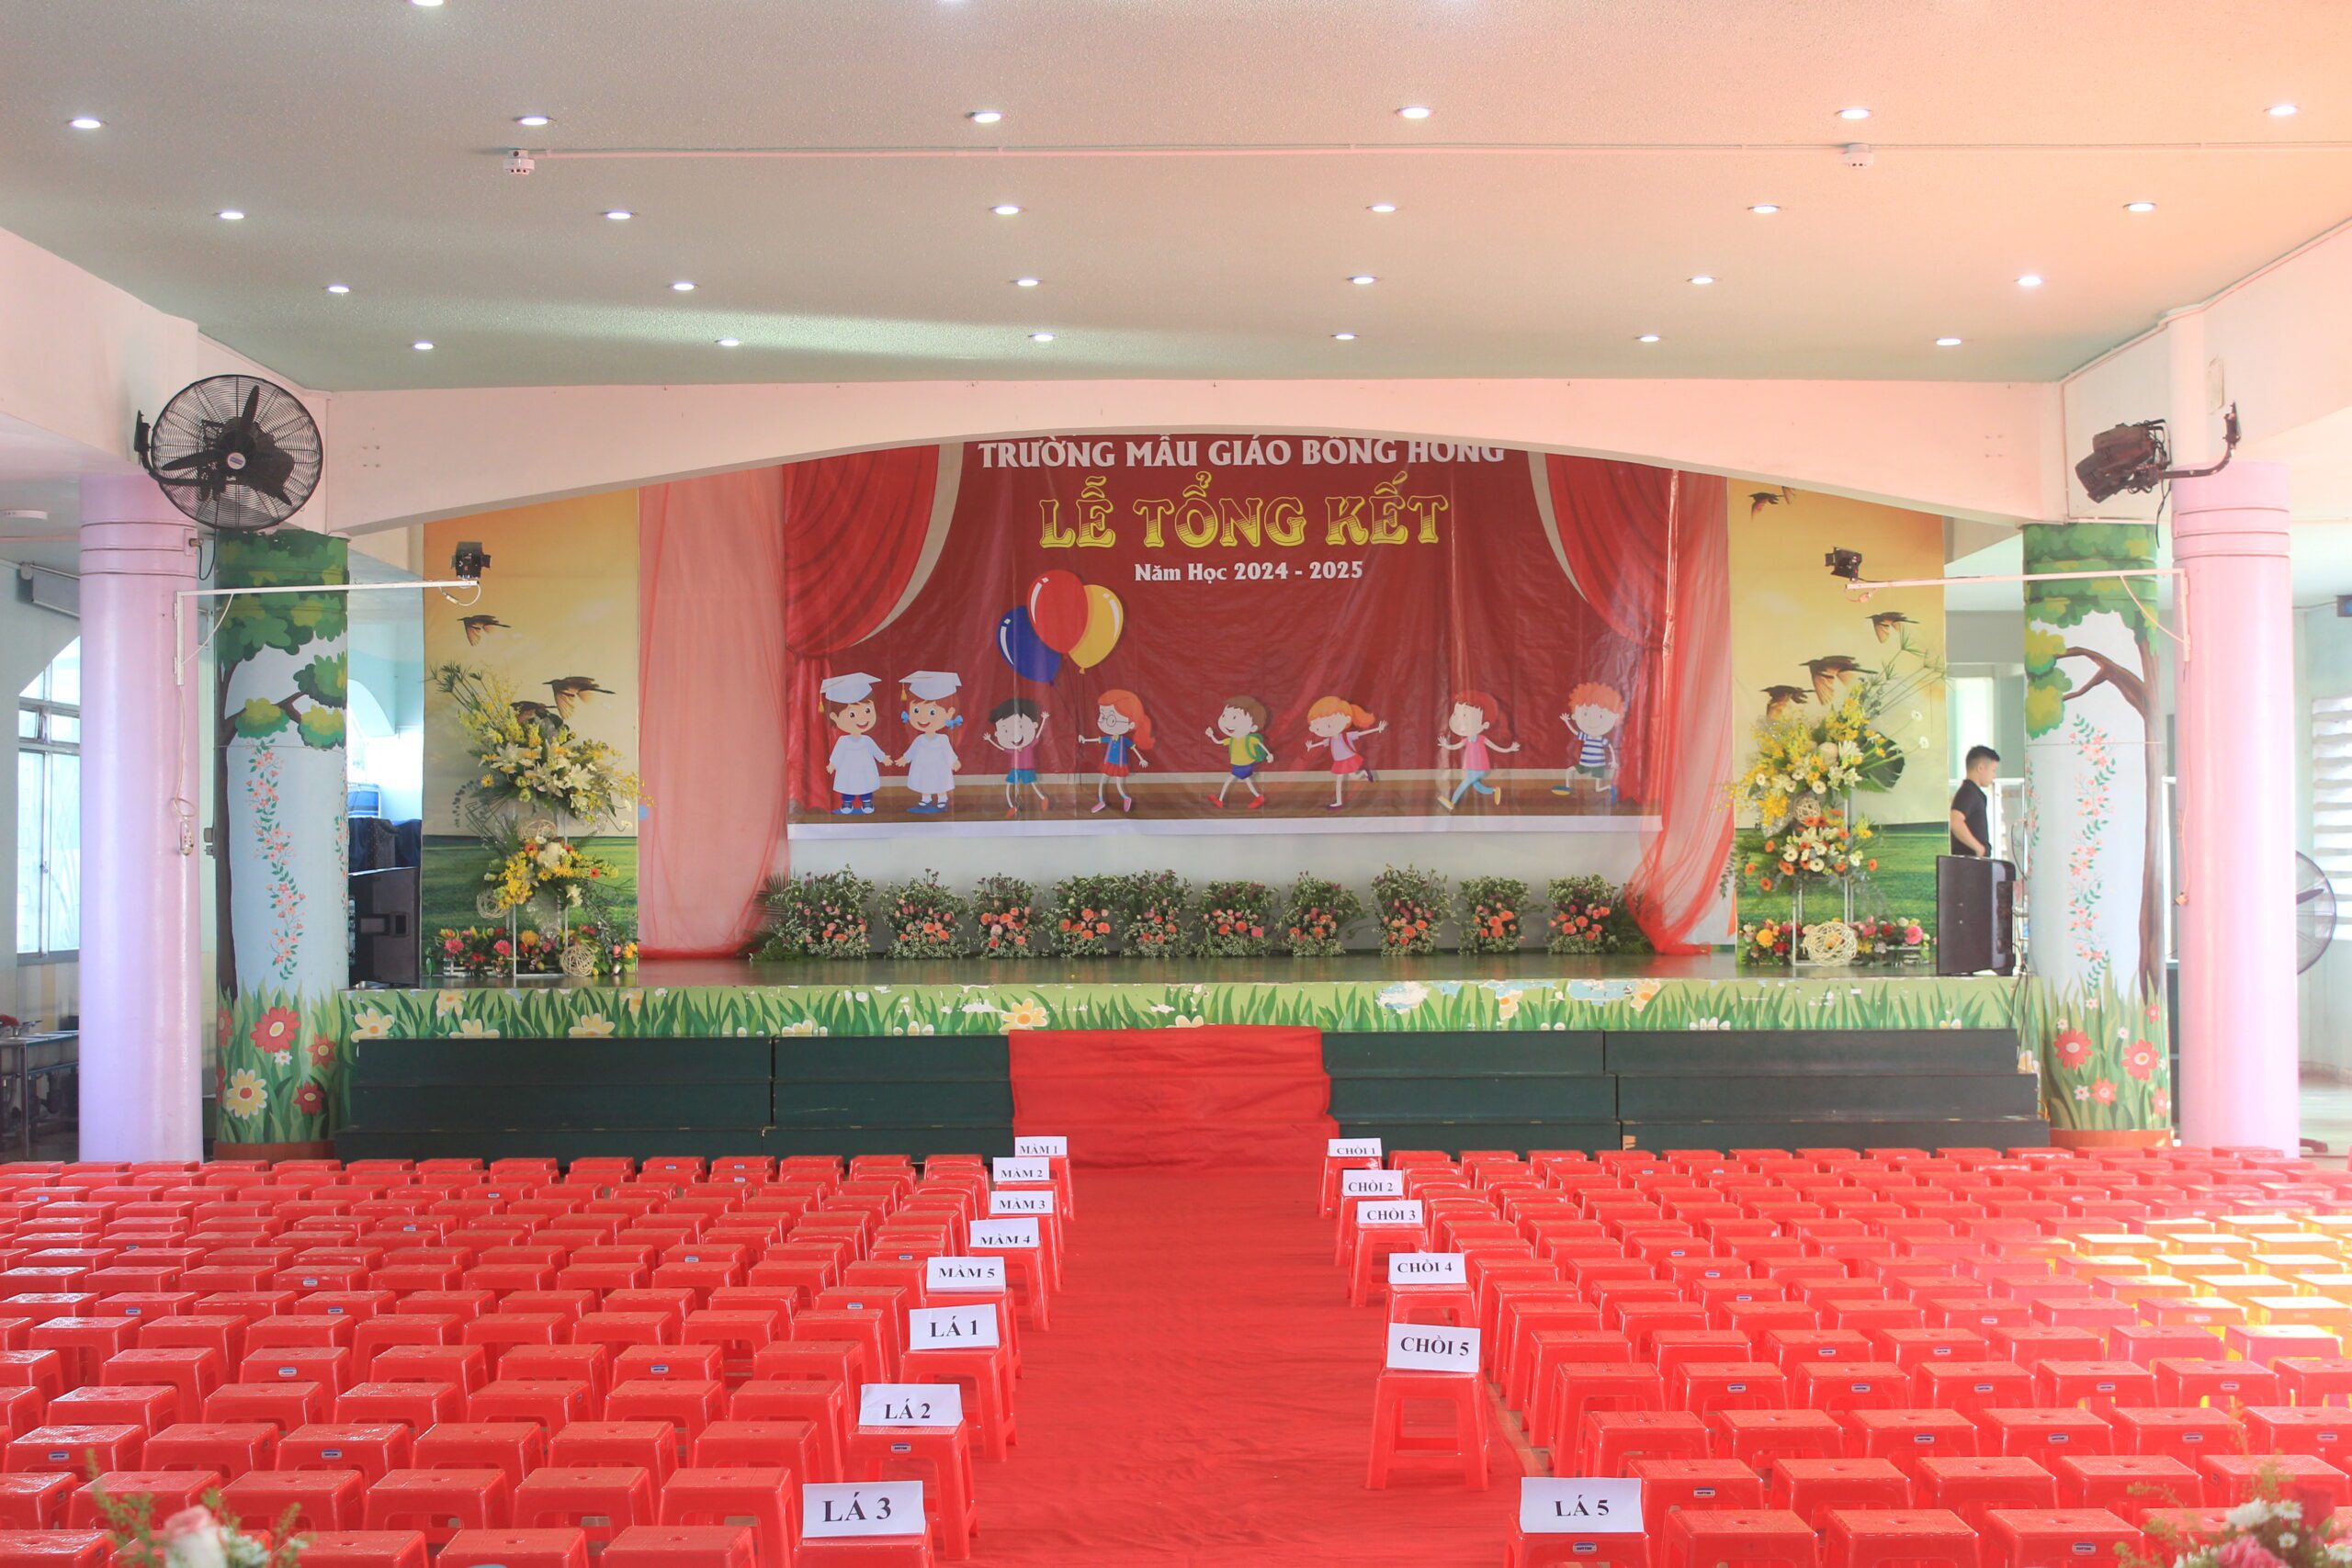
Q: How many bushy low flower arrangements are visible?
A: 10